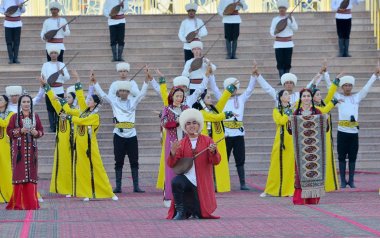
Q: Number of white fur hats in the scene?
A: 14